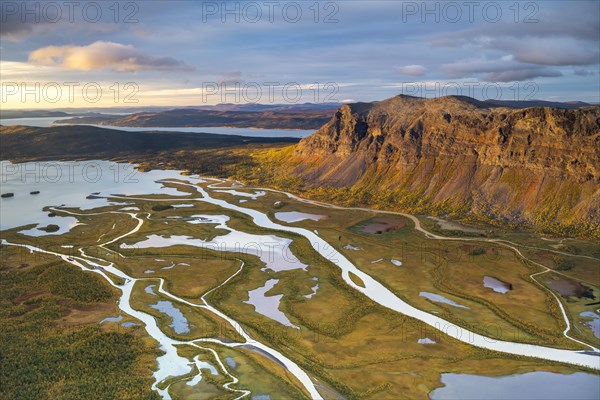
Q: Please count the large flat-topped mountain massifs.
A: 1